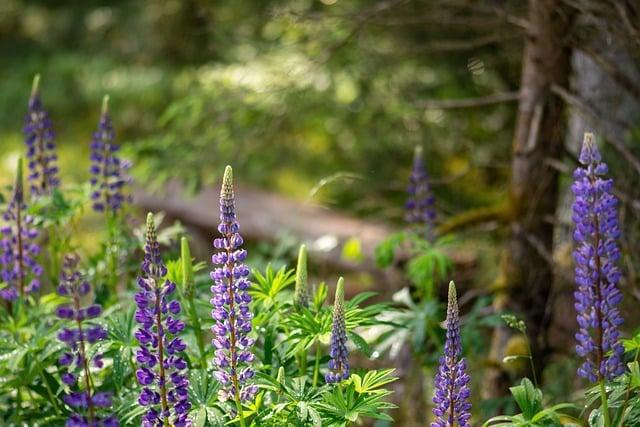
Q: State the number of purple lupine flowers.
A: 10